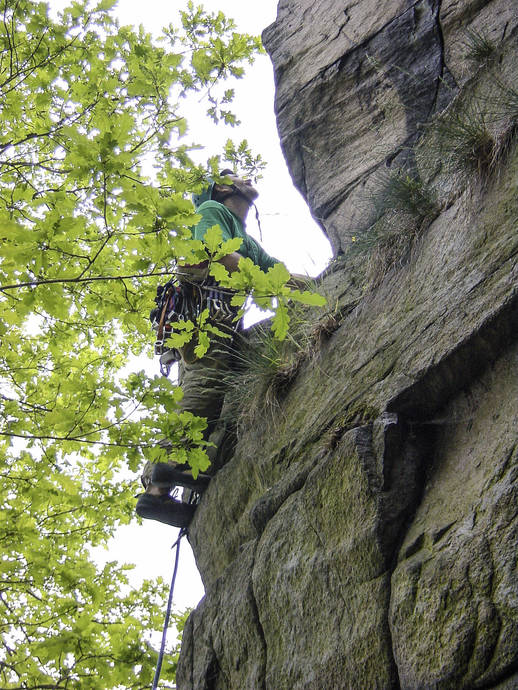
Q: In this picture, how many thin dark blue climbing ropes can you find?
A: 1